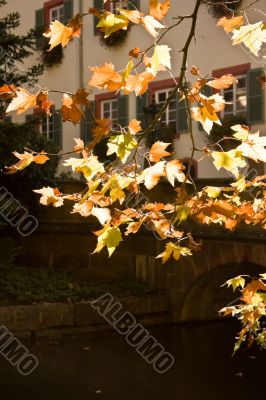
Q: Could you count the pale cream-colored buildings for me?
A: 1